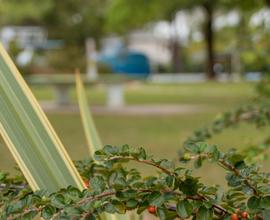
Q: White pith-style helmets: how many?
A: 0